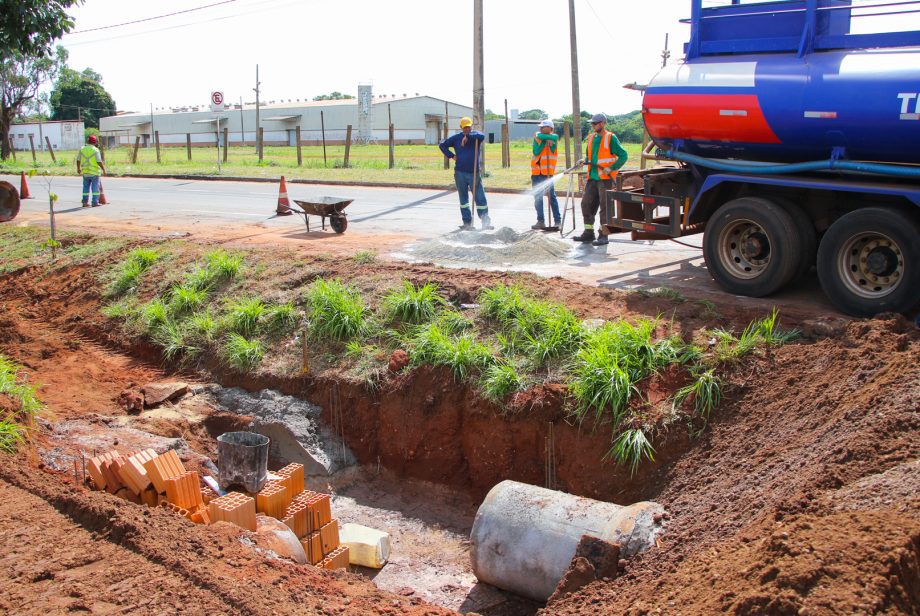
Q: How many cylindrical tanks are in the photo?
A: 1